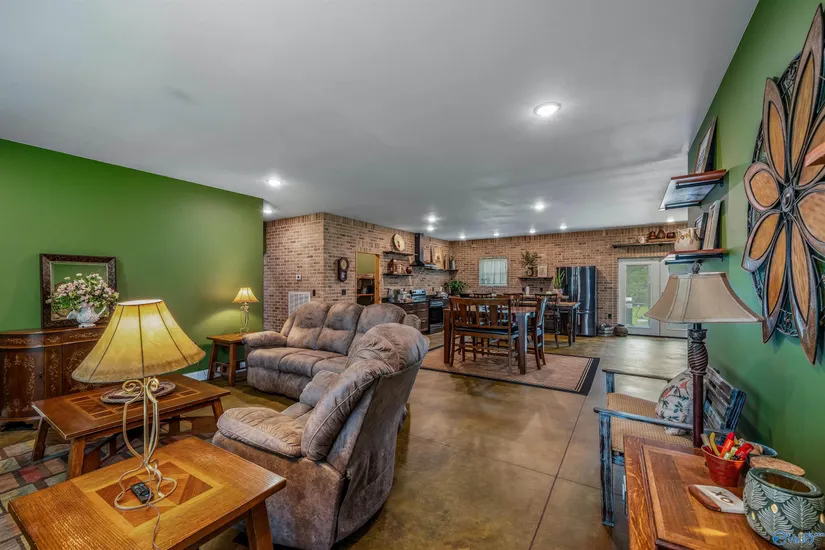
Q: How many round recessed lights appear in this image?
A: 11